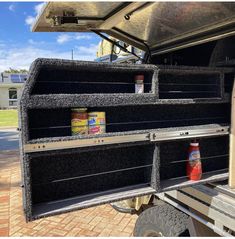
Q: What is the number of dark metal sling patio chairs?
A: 0